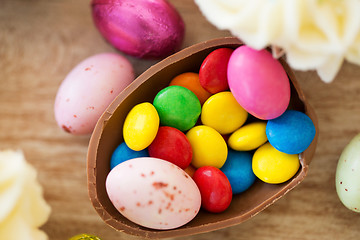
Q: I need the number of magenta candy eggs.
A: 2